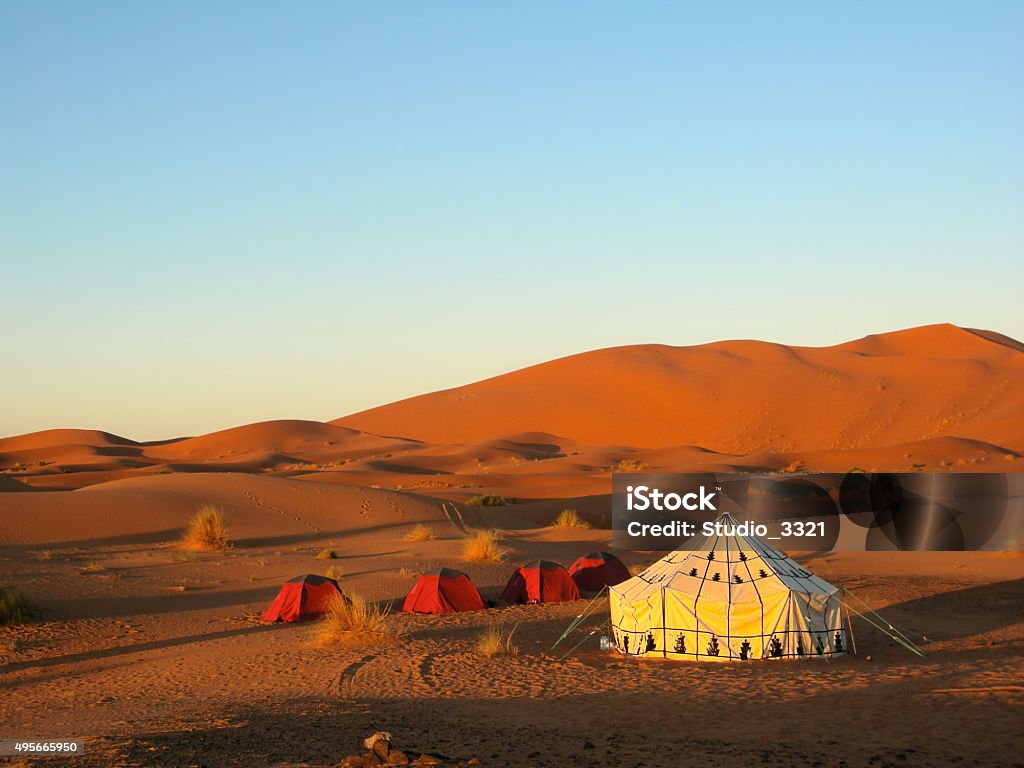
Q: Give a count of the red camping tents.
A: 4